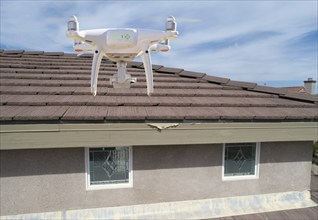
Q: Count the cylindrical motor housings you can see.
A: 4